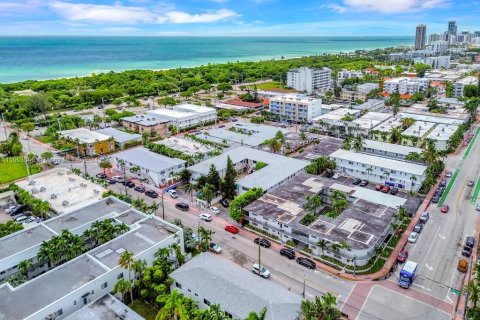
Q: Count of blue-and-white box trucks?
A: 1